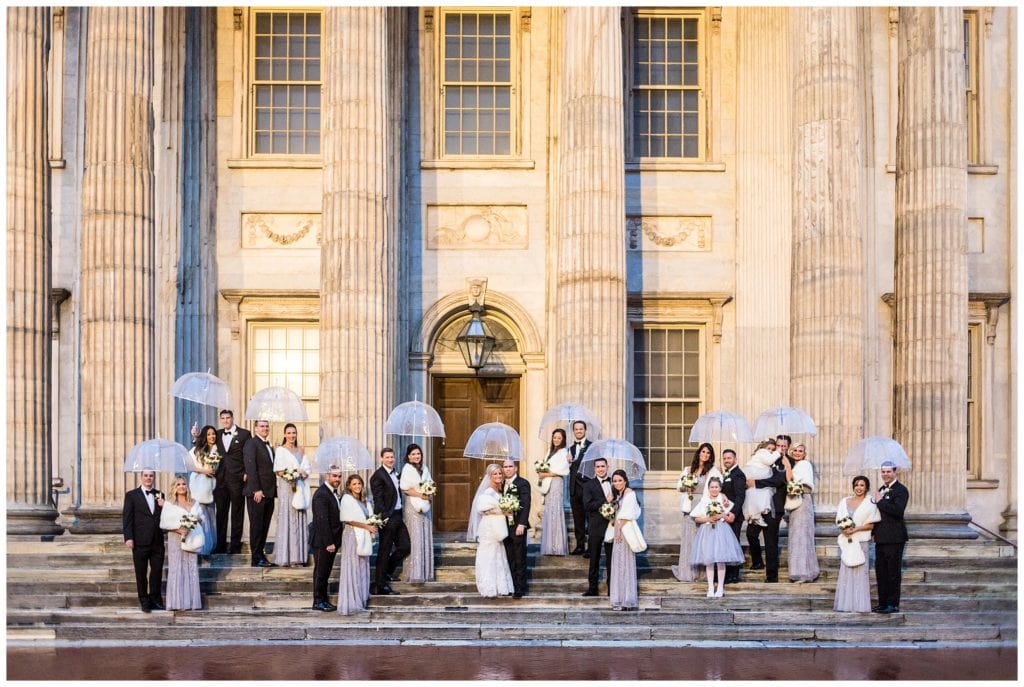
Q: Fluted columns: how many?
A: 6